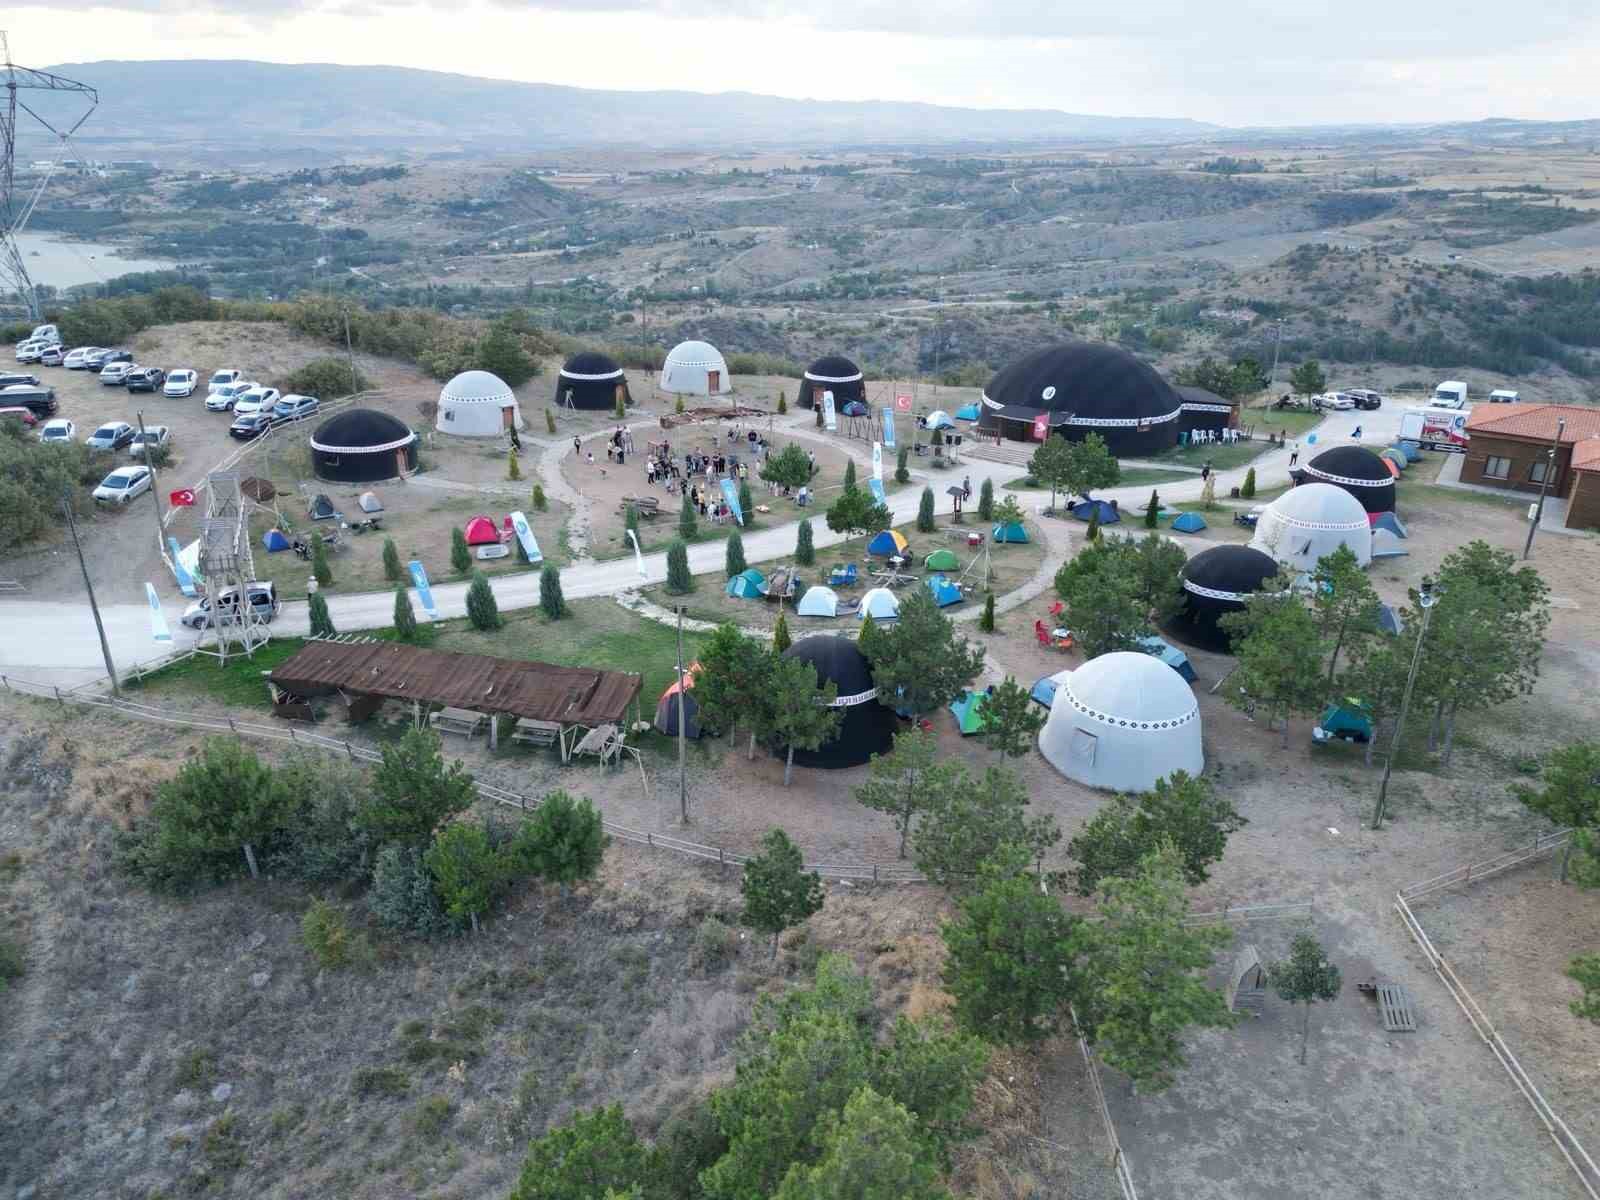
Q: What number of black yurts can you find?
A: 7